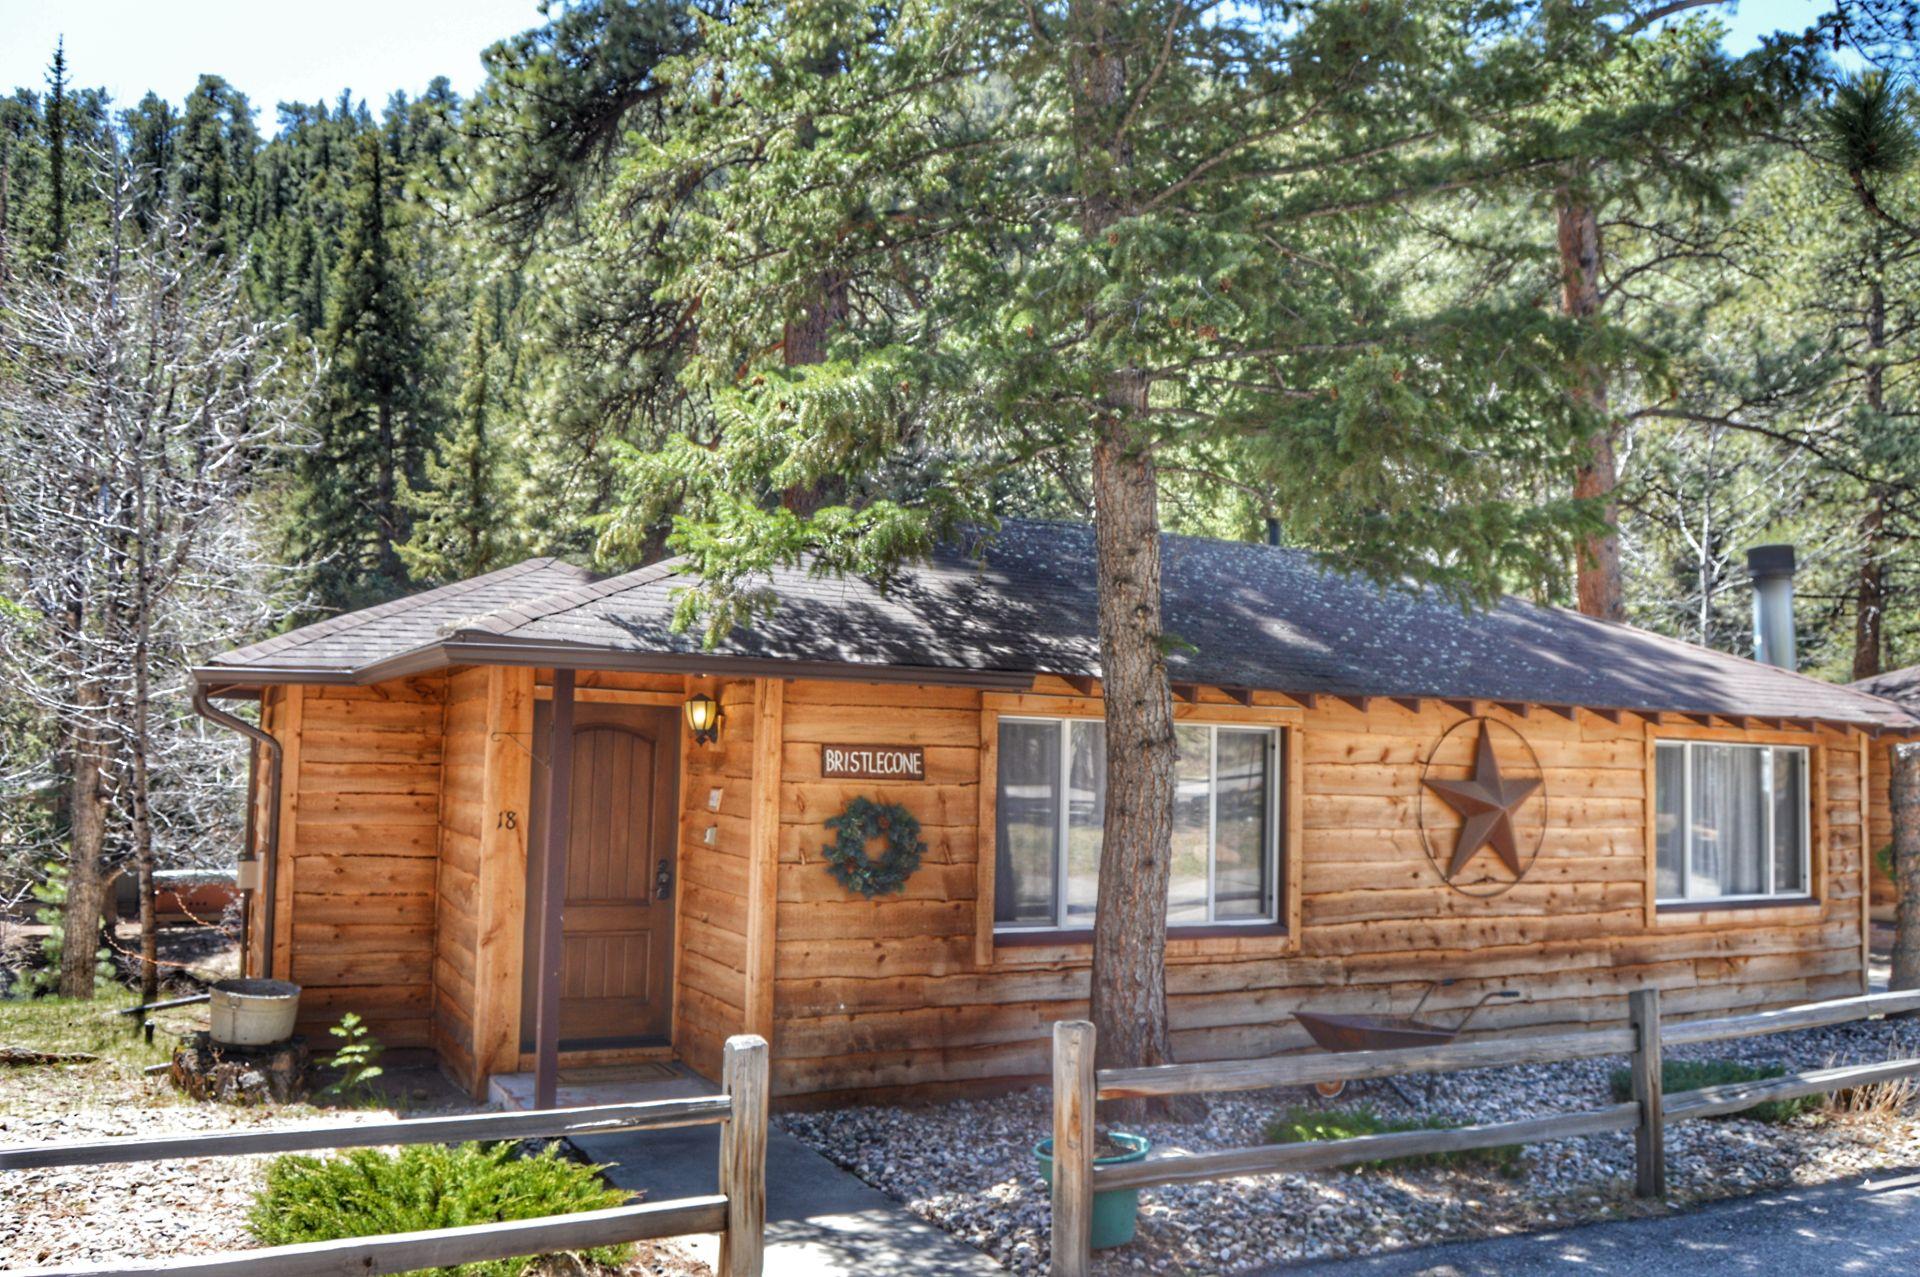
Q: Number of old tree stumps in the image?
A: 1